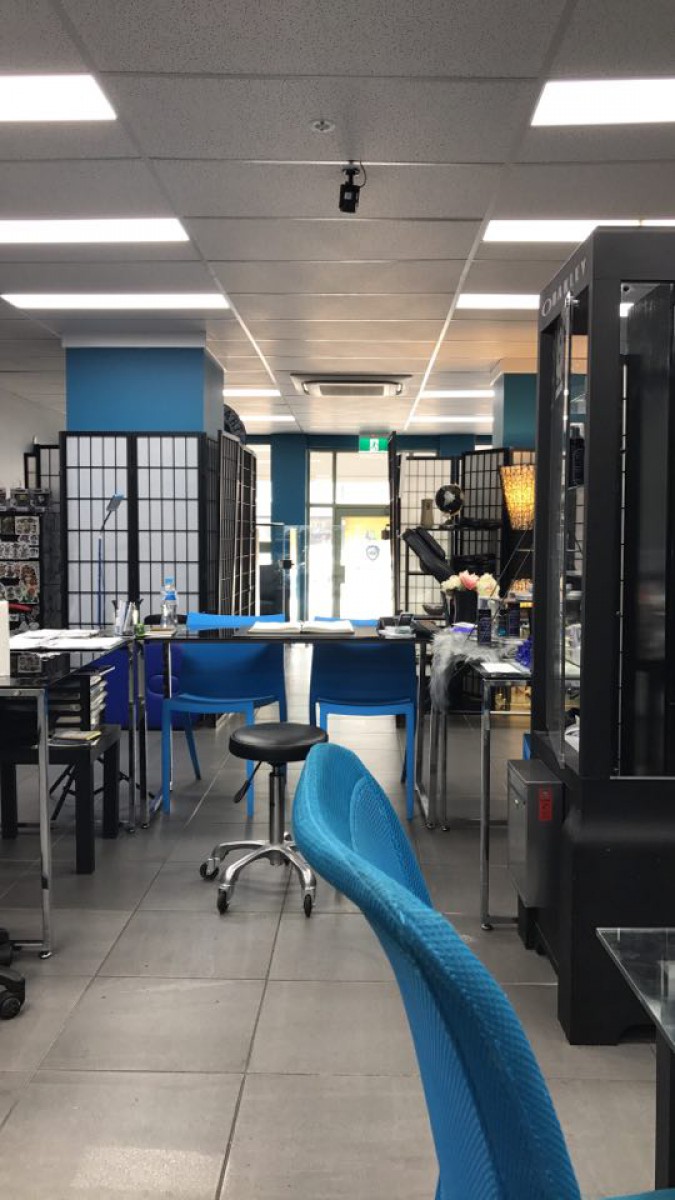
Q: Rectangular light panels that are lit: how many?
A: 10